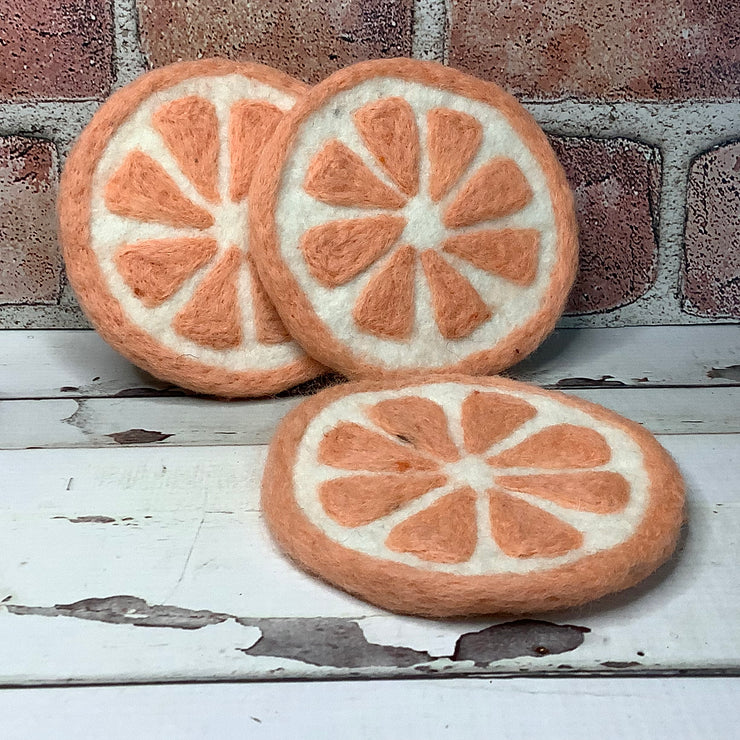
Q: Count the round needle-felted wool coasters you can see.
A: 3